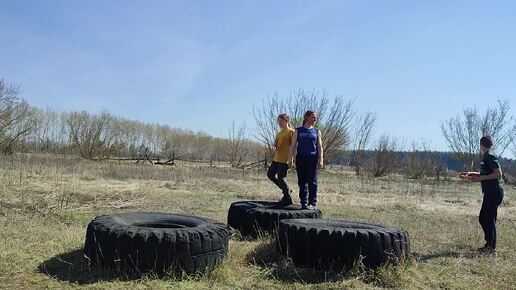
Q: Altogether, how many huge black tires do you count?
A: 3